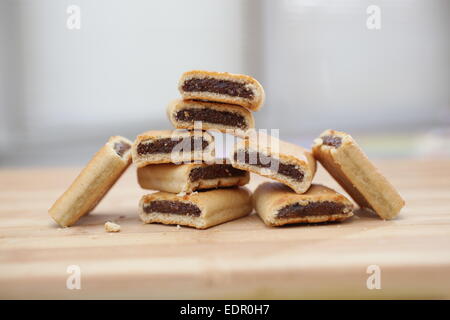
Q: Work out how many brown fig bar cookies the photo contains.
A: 9